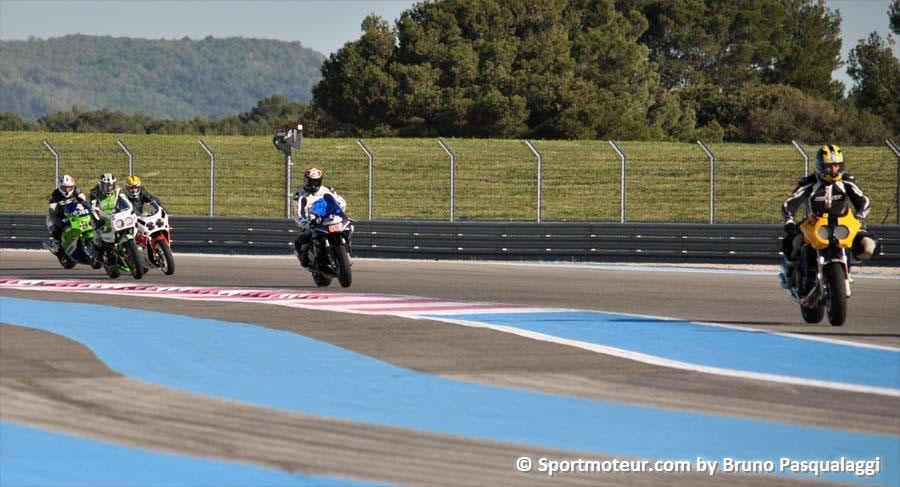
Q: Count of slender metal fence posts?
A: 10